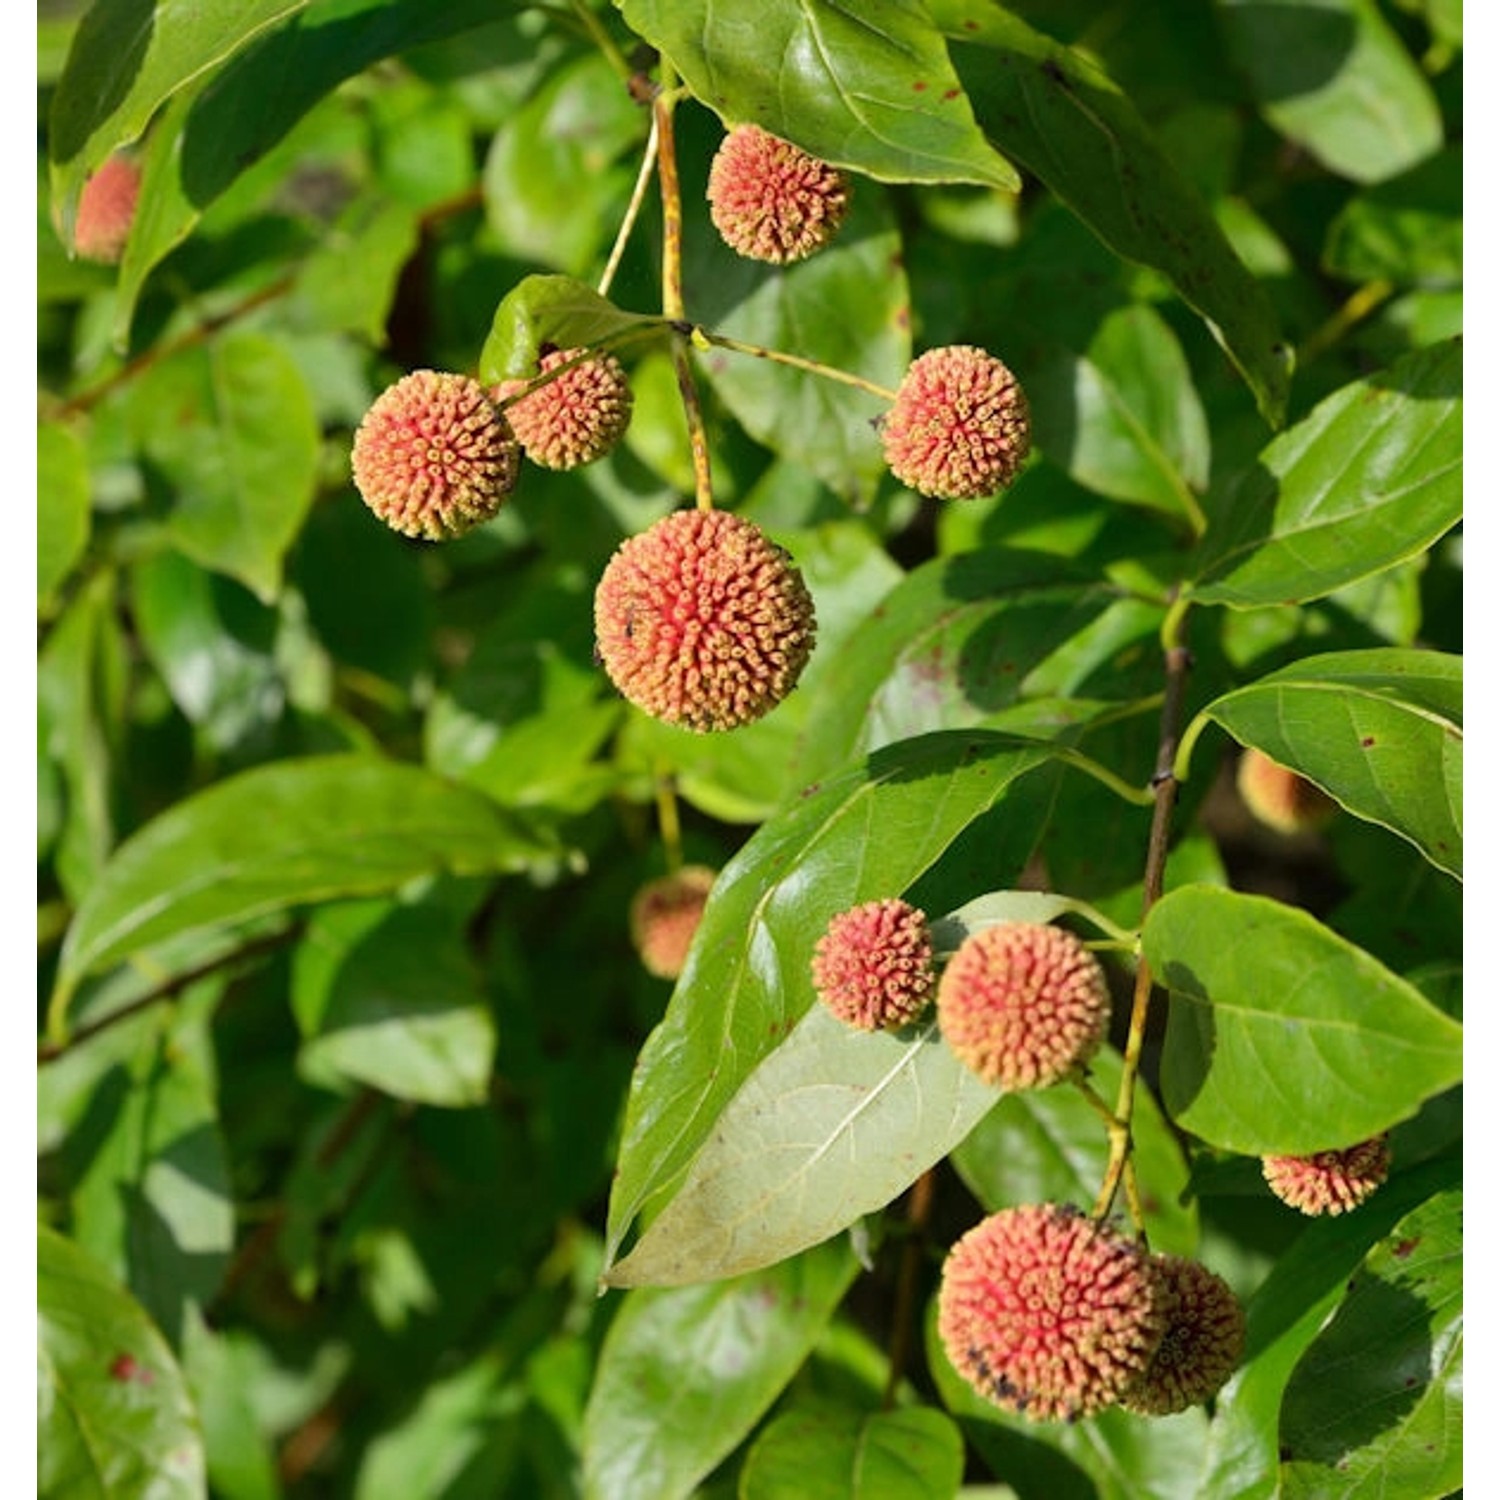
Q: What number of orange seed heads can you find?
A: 13